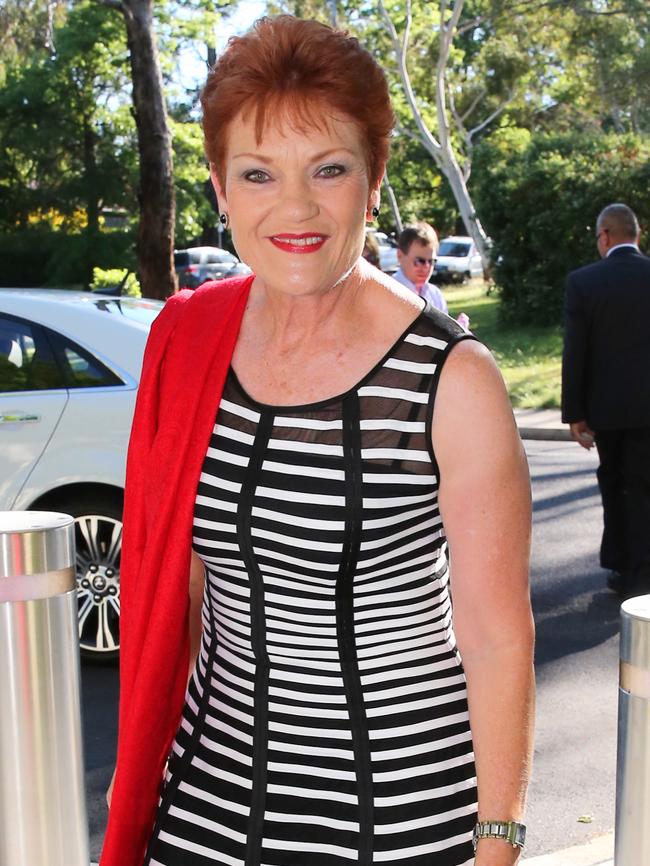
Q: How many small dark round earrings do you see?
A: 2